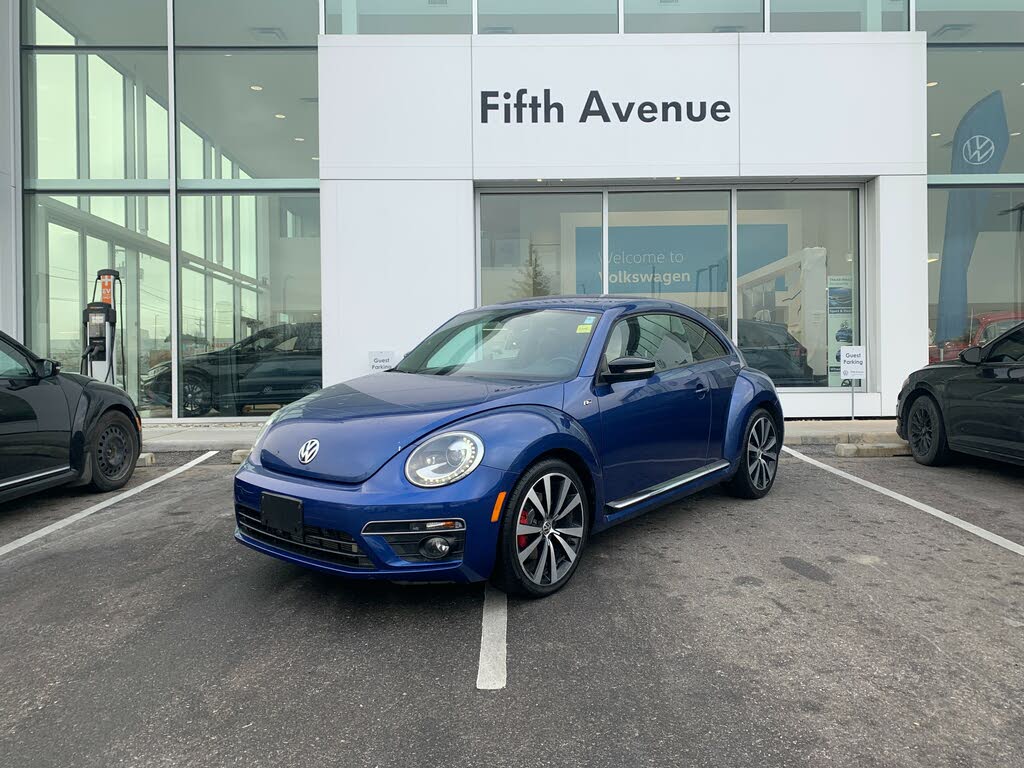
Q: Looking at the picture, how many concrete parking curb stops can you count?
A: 3